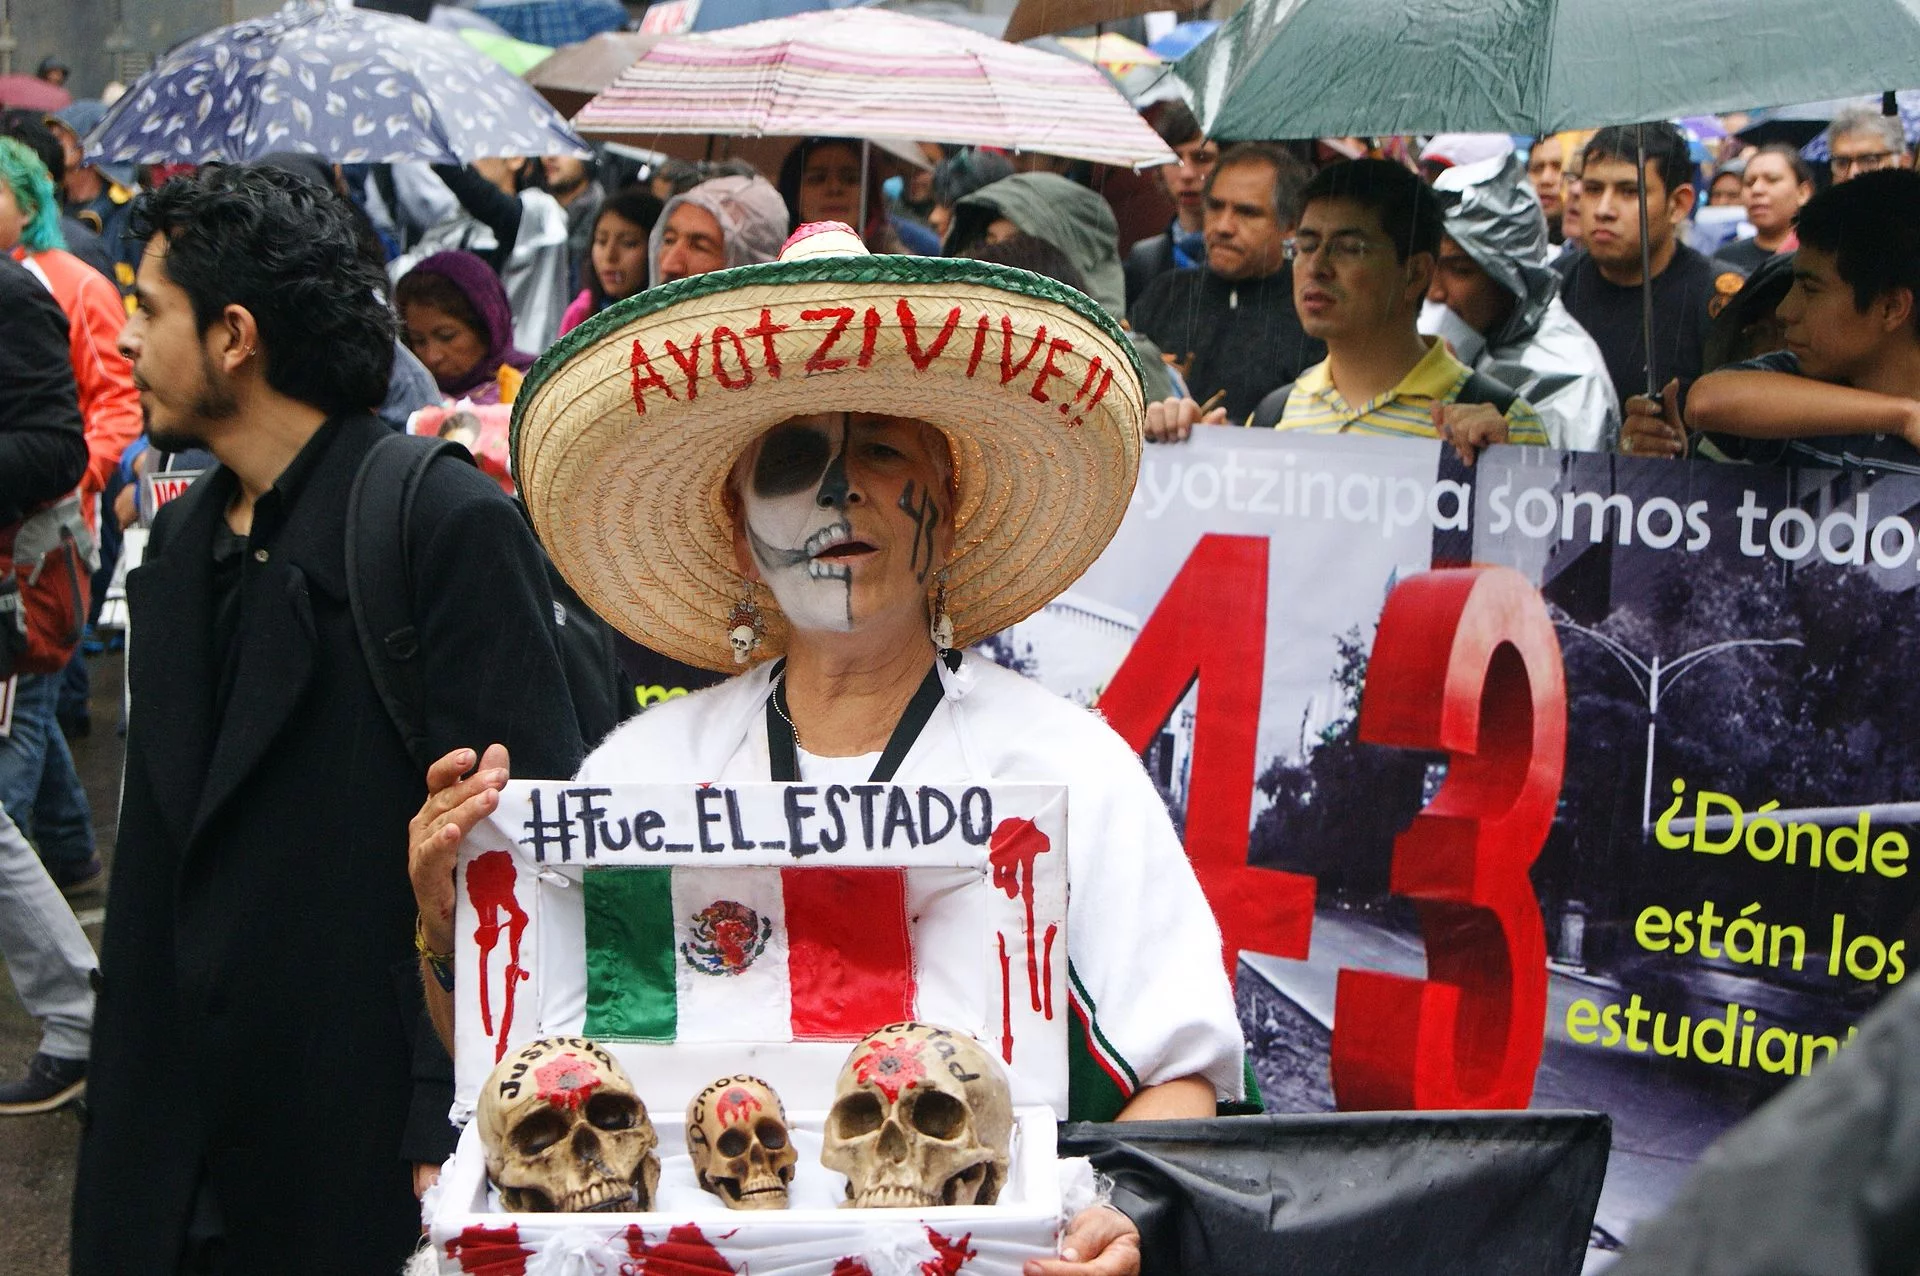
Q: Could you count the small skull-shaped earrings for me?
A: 2